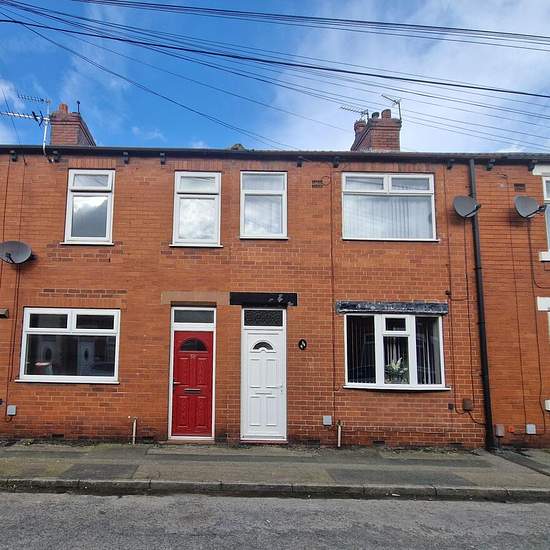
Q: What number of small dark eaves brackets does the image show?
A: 9